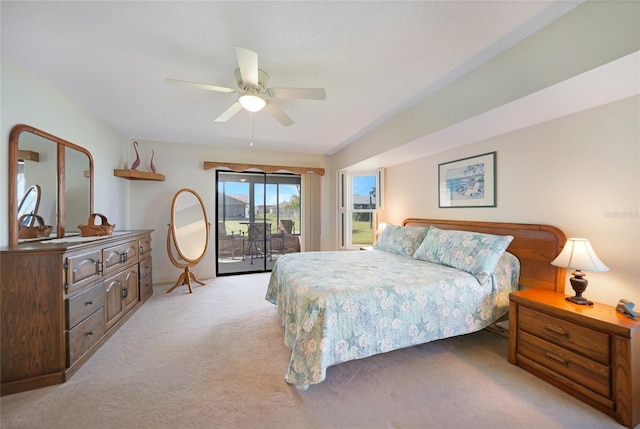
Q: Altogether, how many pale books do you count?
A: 0